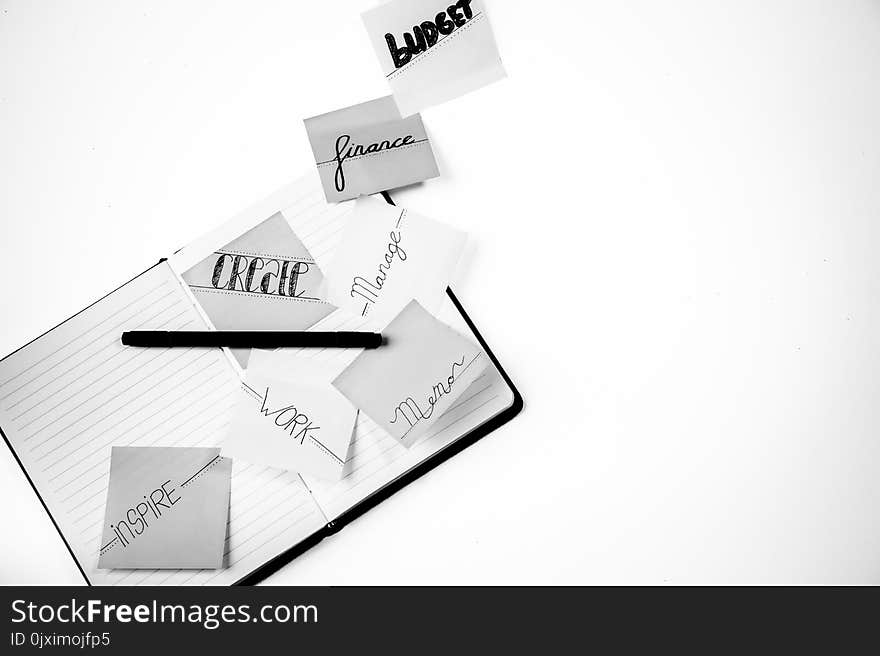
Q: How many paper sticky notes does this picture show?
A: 7